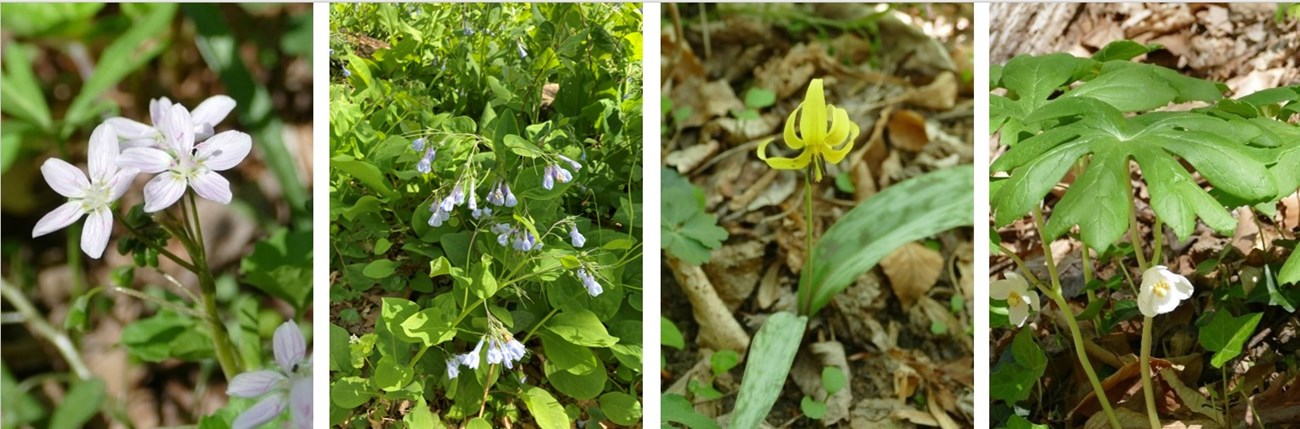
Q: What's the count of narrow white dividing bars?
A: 3